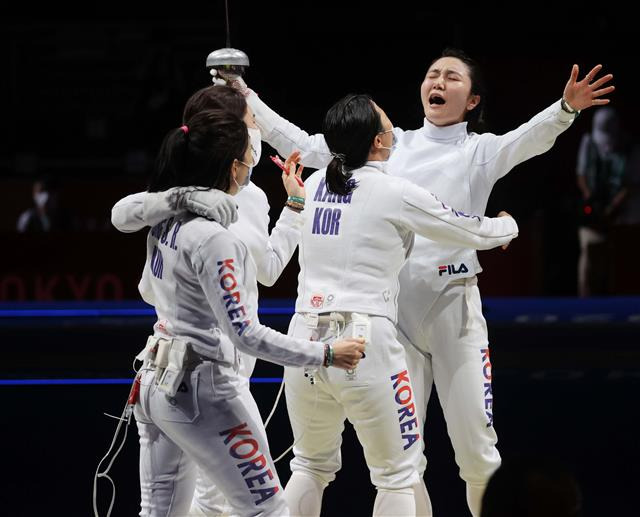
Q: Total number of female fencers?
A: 4